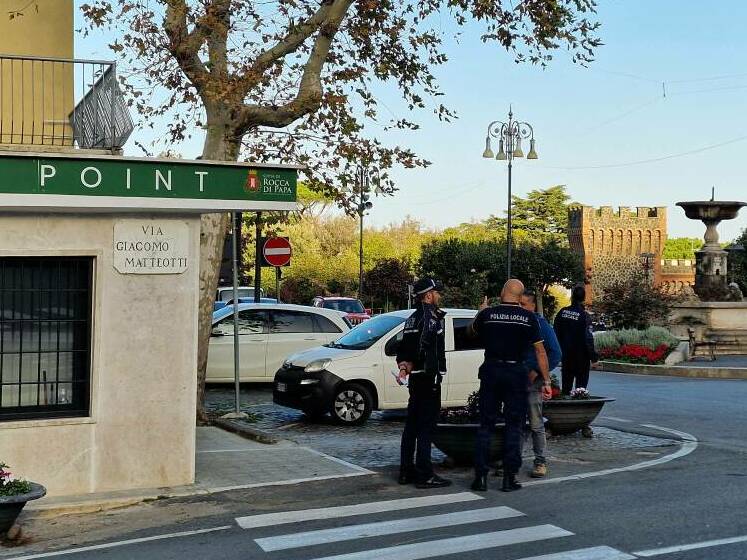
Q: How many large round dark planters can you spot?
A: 3